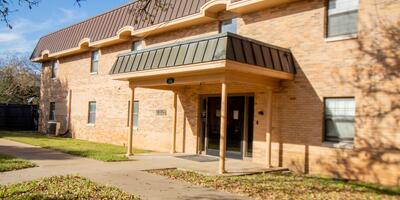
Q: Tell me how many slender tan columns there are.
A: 4